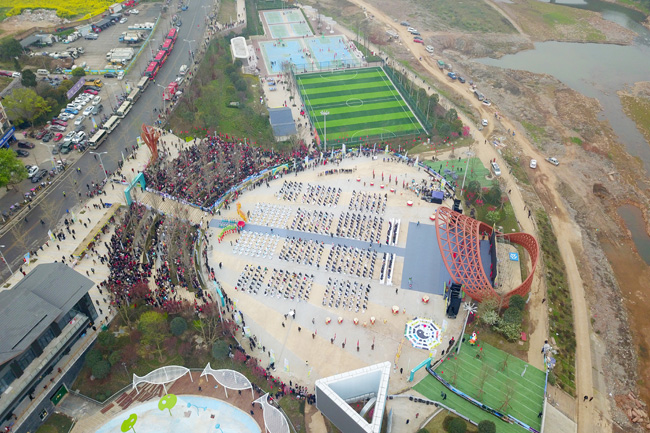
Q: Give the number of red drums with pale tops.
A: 12